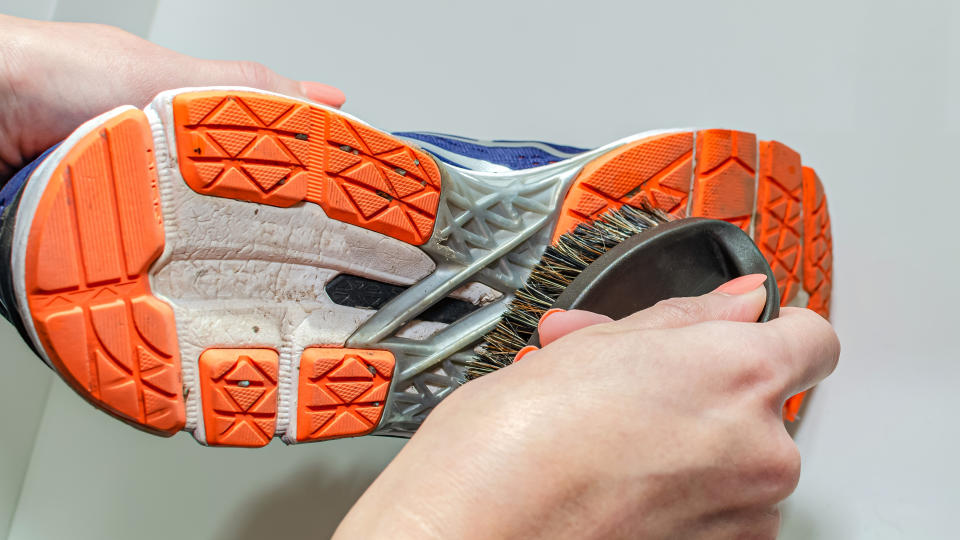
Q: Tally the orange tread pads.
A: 8